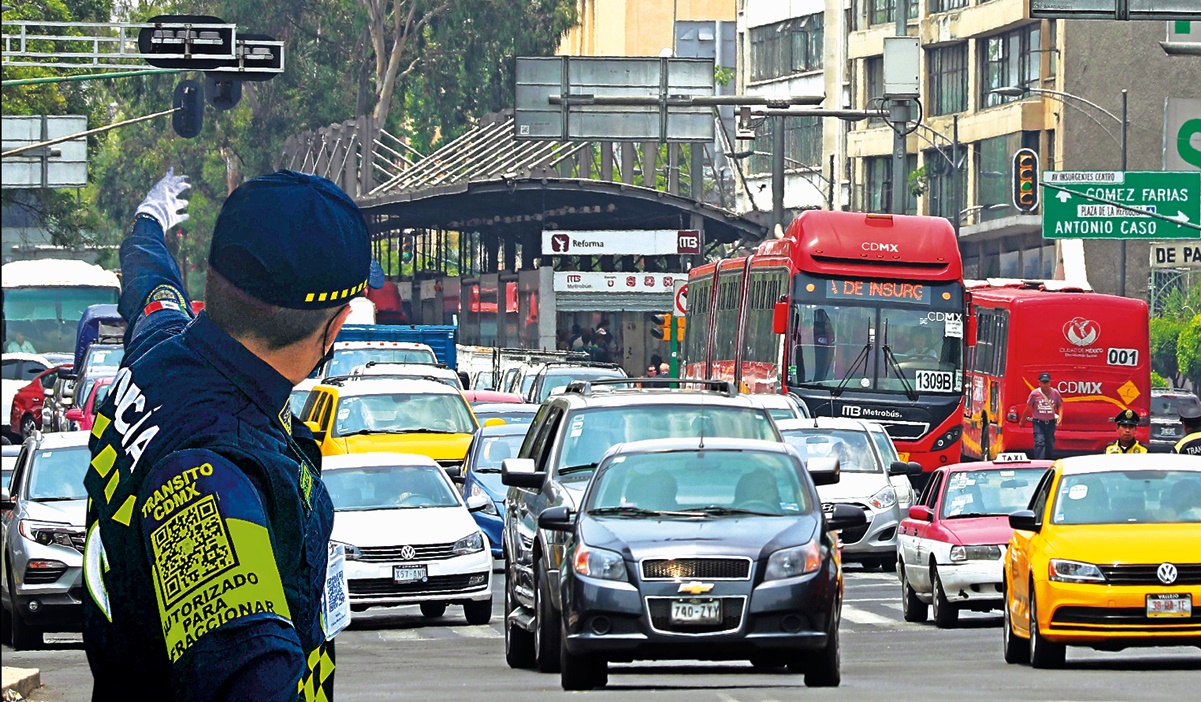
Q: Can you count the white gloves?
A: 1